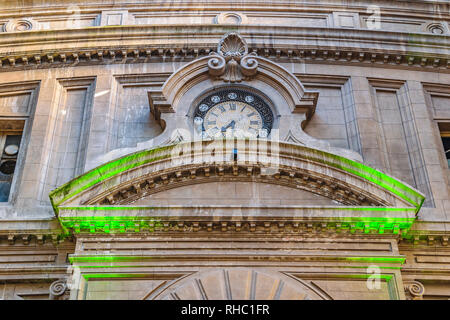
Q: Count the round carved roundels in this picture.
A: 3